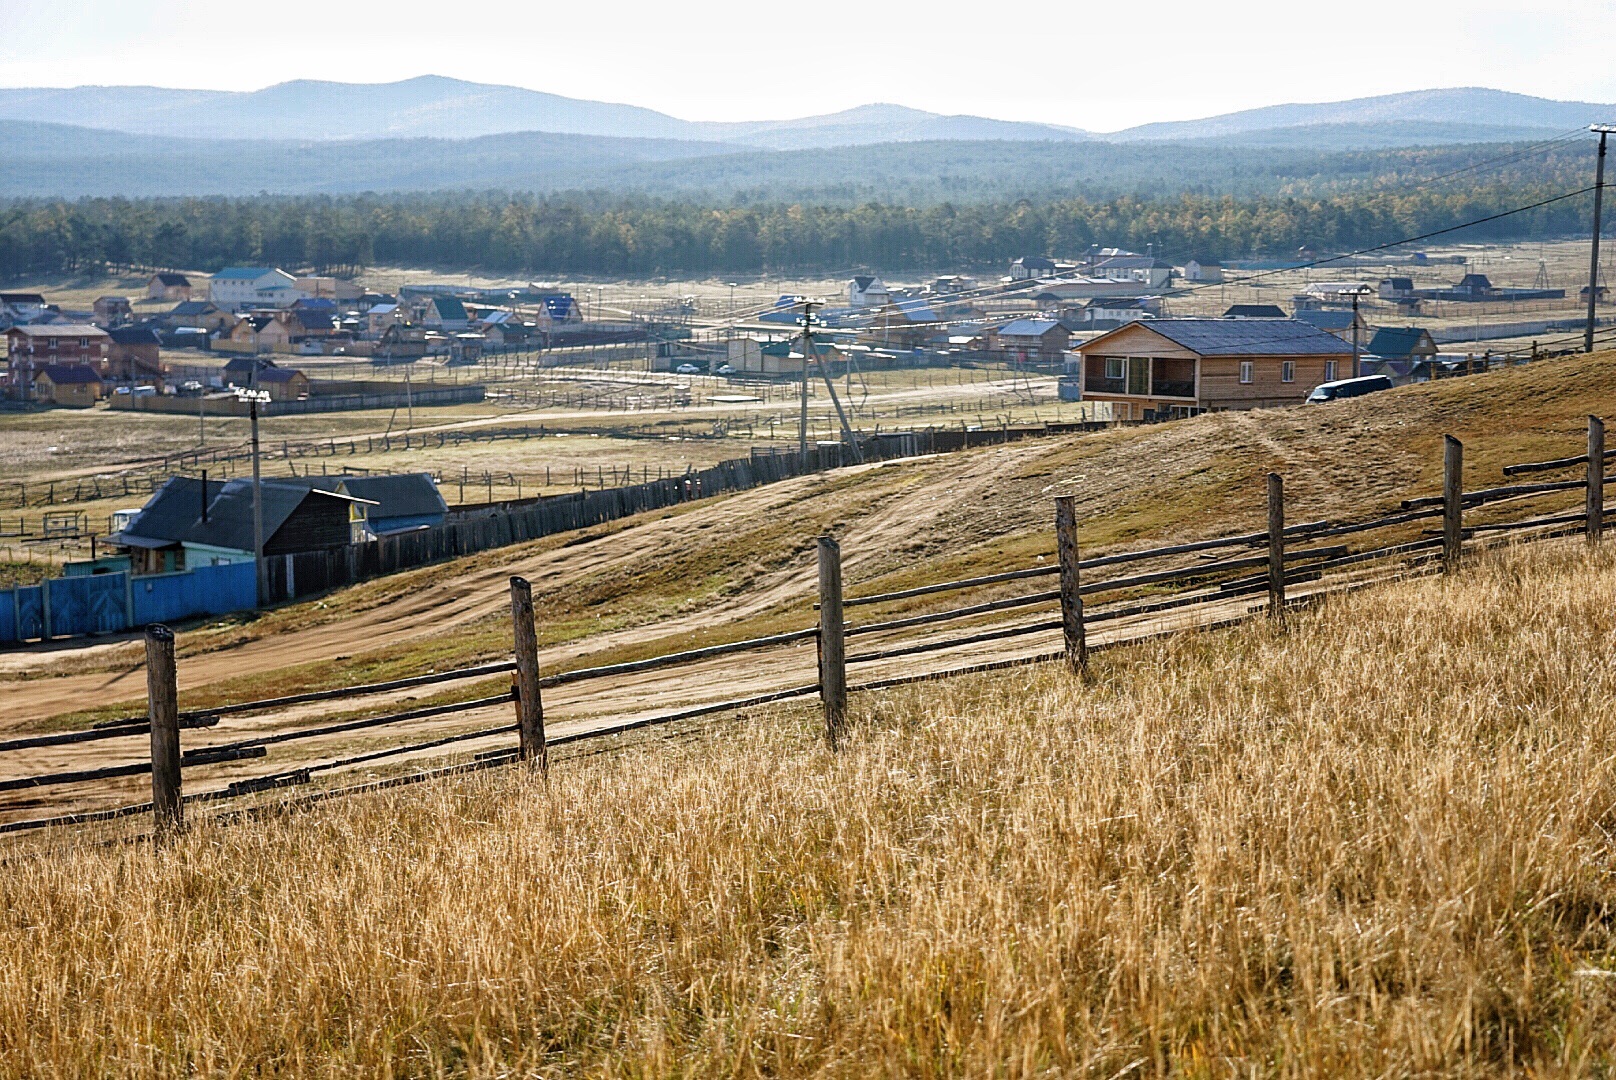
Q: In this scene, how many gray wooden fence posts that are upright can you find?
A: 7